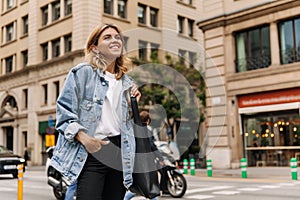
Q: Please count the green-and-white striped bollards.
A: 5